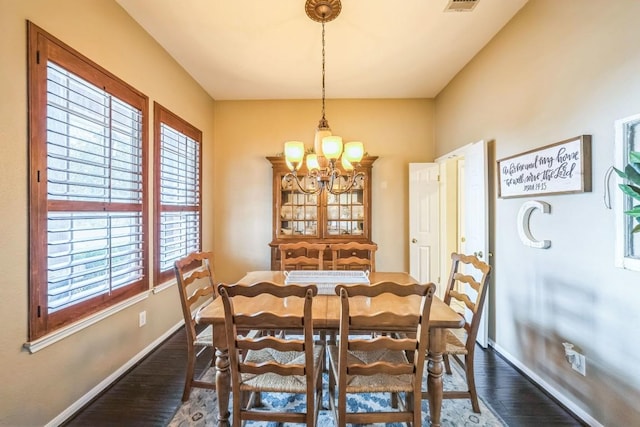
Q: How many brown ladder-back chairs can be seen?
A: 6